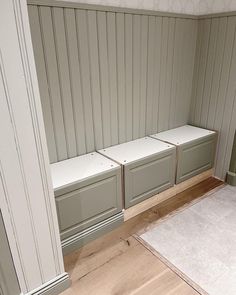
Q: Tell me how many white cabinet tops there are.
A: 3